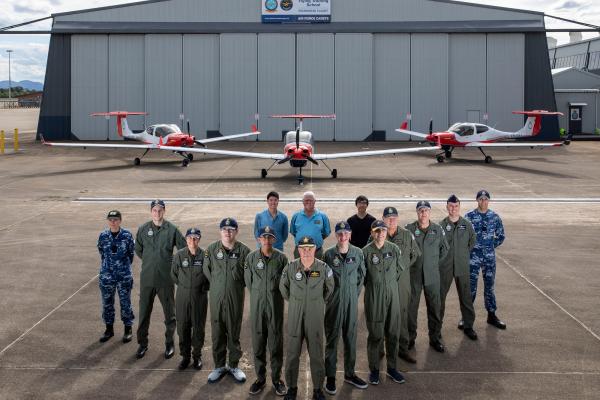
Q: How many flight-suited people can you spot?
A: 10